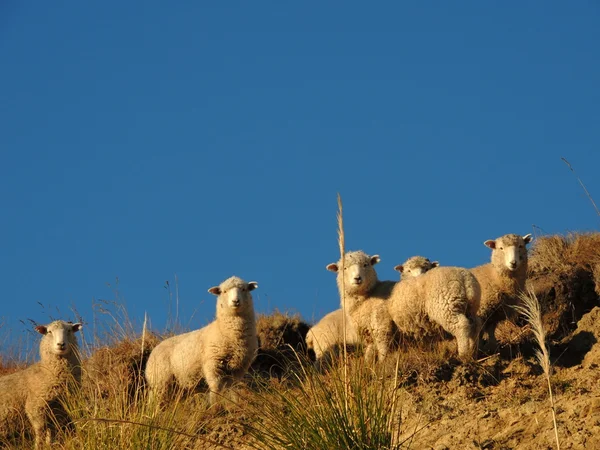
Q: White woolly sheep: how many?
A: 5